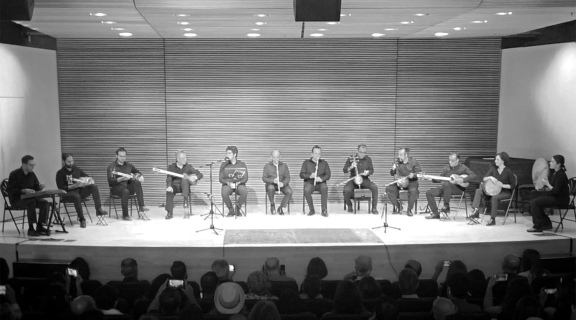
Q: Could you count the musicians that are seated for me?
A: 12